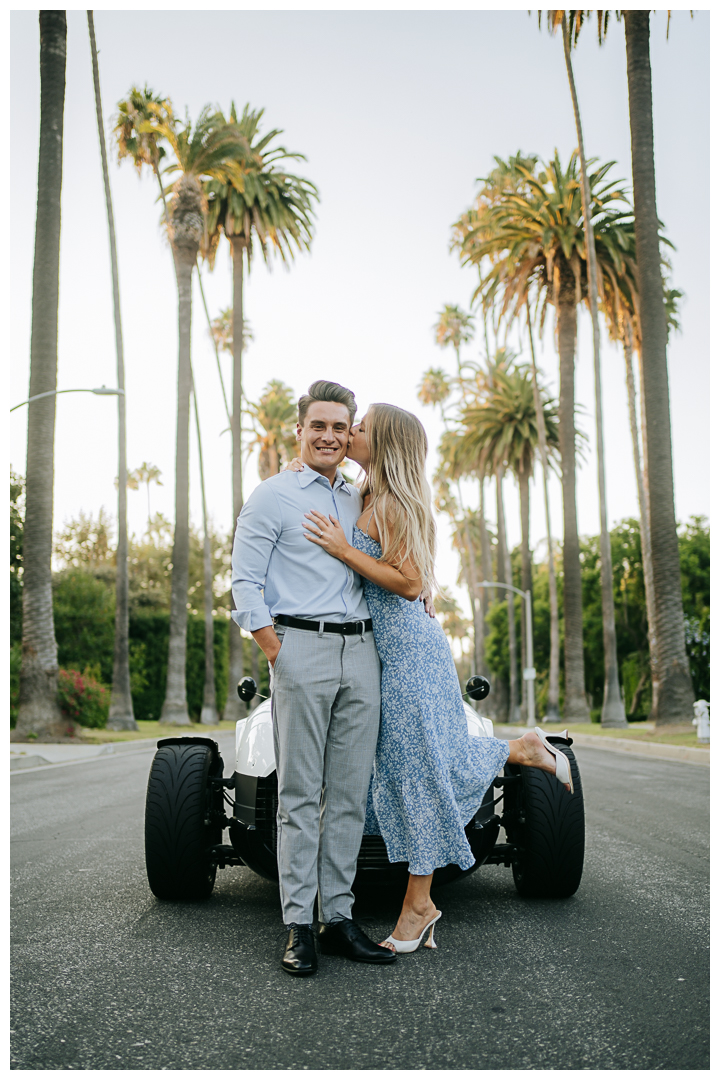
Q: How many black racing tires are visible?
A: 2